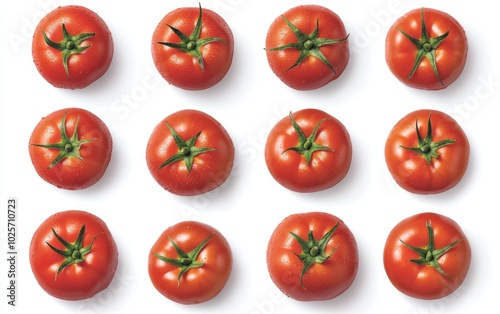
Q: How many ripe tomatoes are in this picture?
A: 12